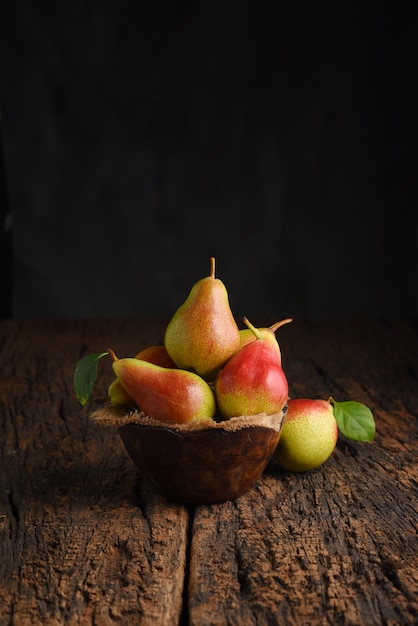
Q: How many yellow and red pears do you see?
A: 6